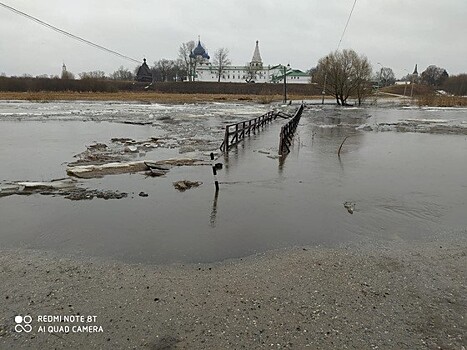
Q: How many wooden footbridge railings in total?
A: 2